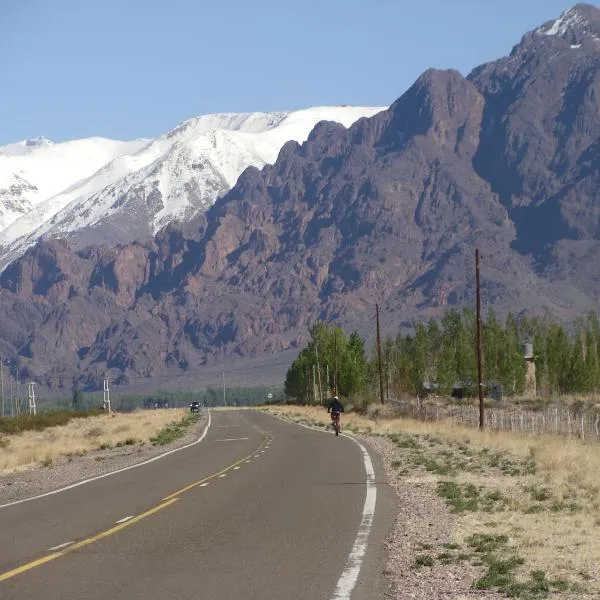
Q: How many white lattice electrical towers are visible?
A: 2